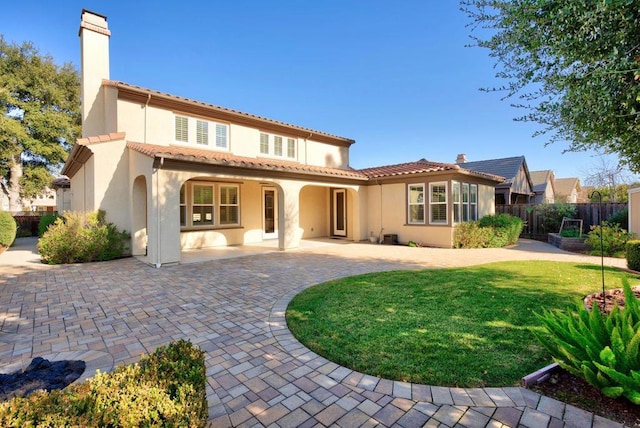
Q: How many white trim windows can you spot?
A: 14